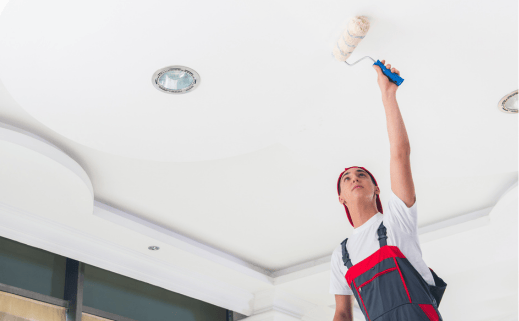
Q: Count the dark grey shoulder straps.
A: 2